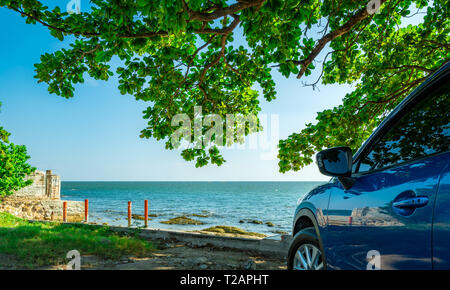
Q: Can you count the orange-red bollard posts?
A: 4